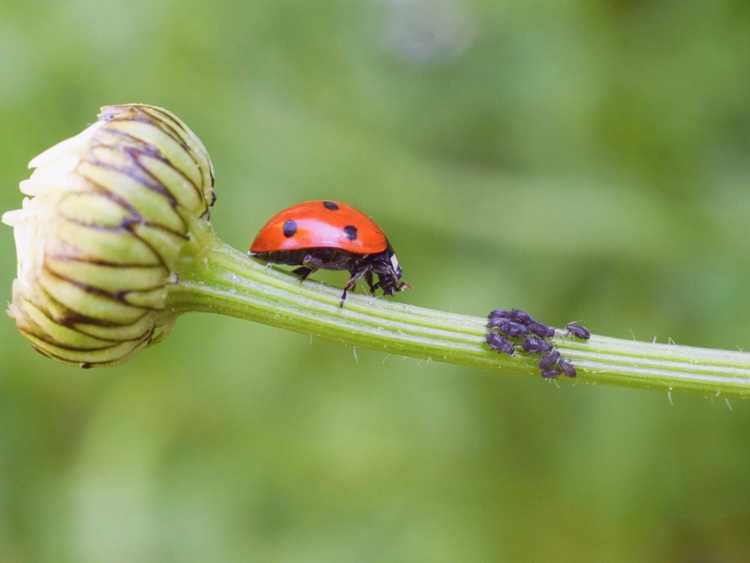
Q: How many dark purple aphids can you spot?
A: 11